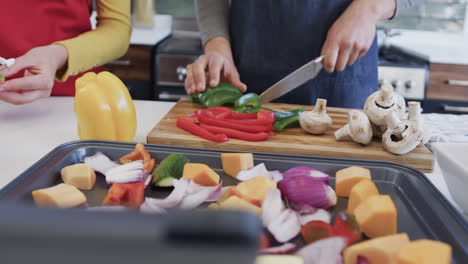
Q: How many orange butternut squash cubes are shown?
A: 11